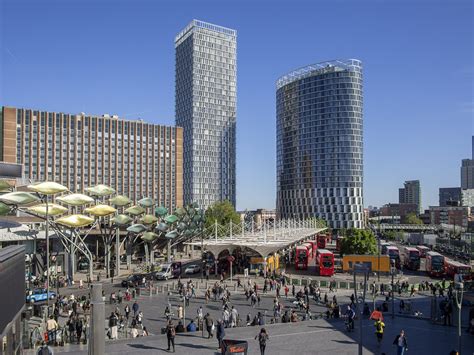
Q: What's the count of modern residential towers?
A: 2